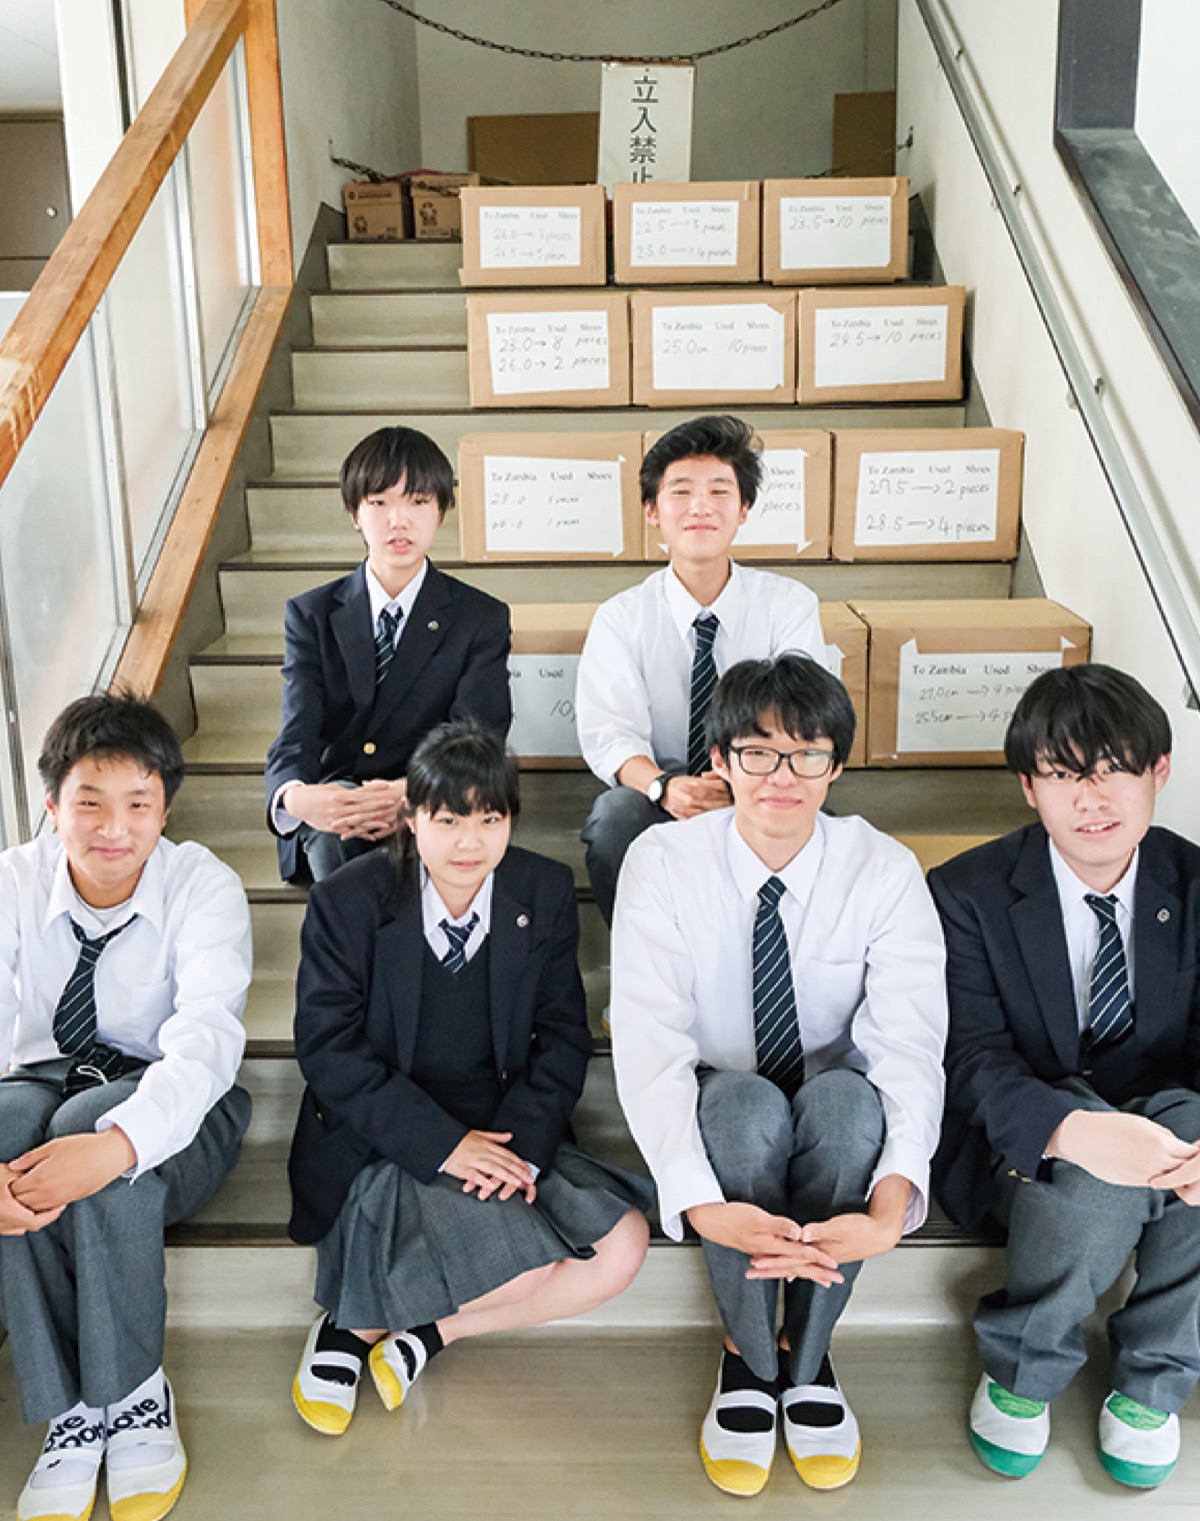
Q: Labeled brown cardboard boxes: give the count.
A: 12